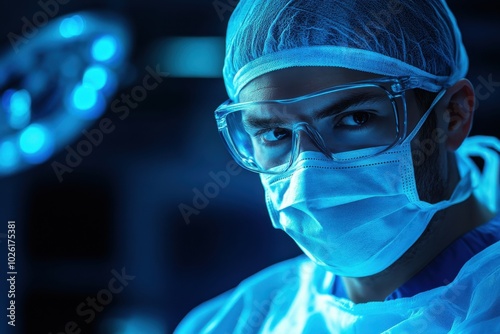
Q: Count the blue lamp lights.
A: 7